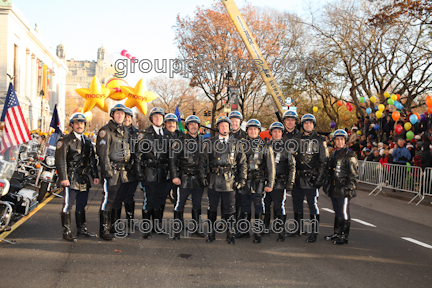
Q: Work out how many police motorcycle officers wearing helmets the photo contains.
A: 13